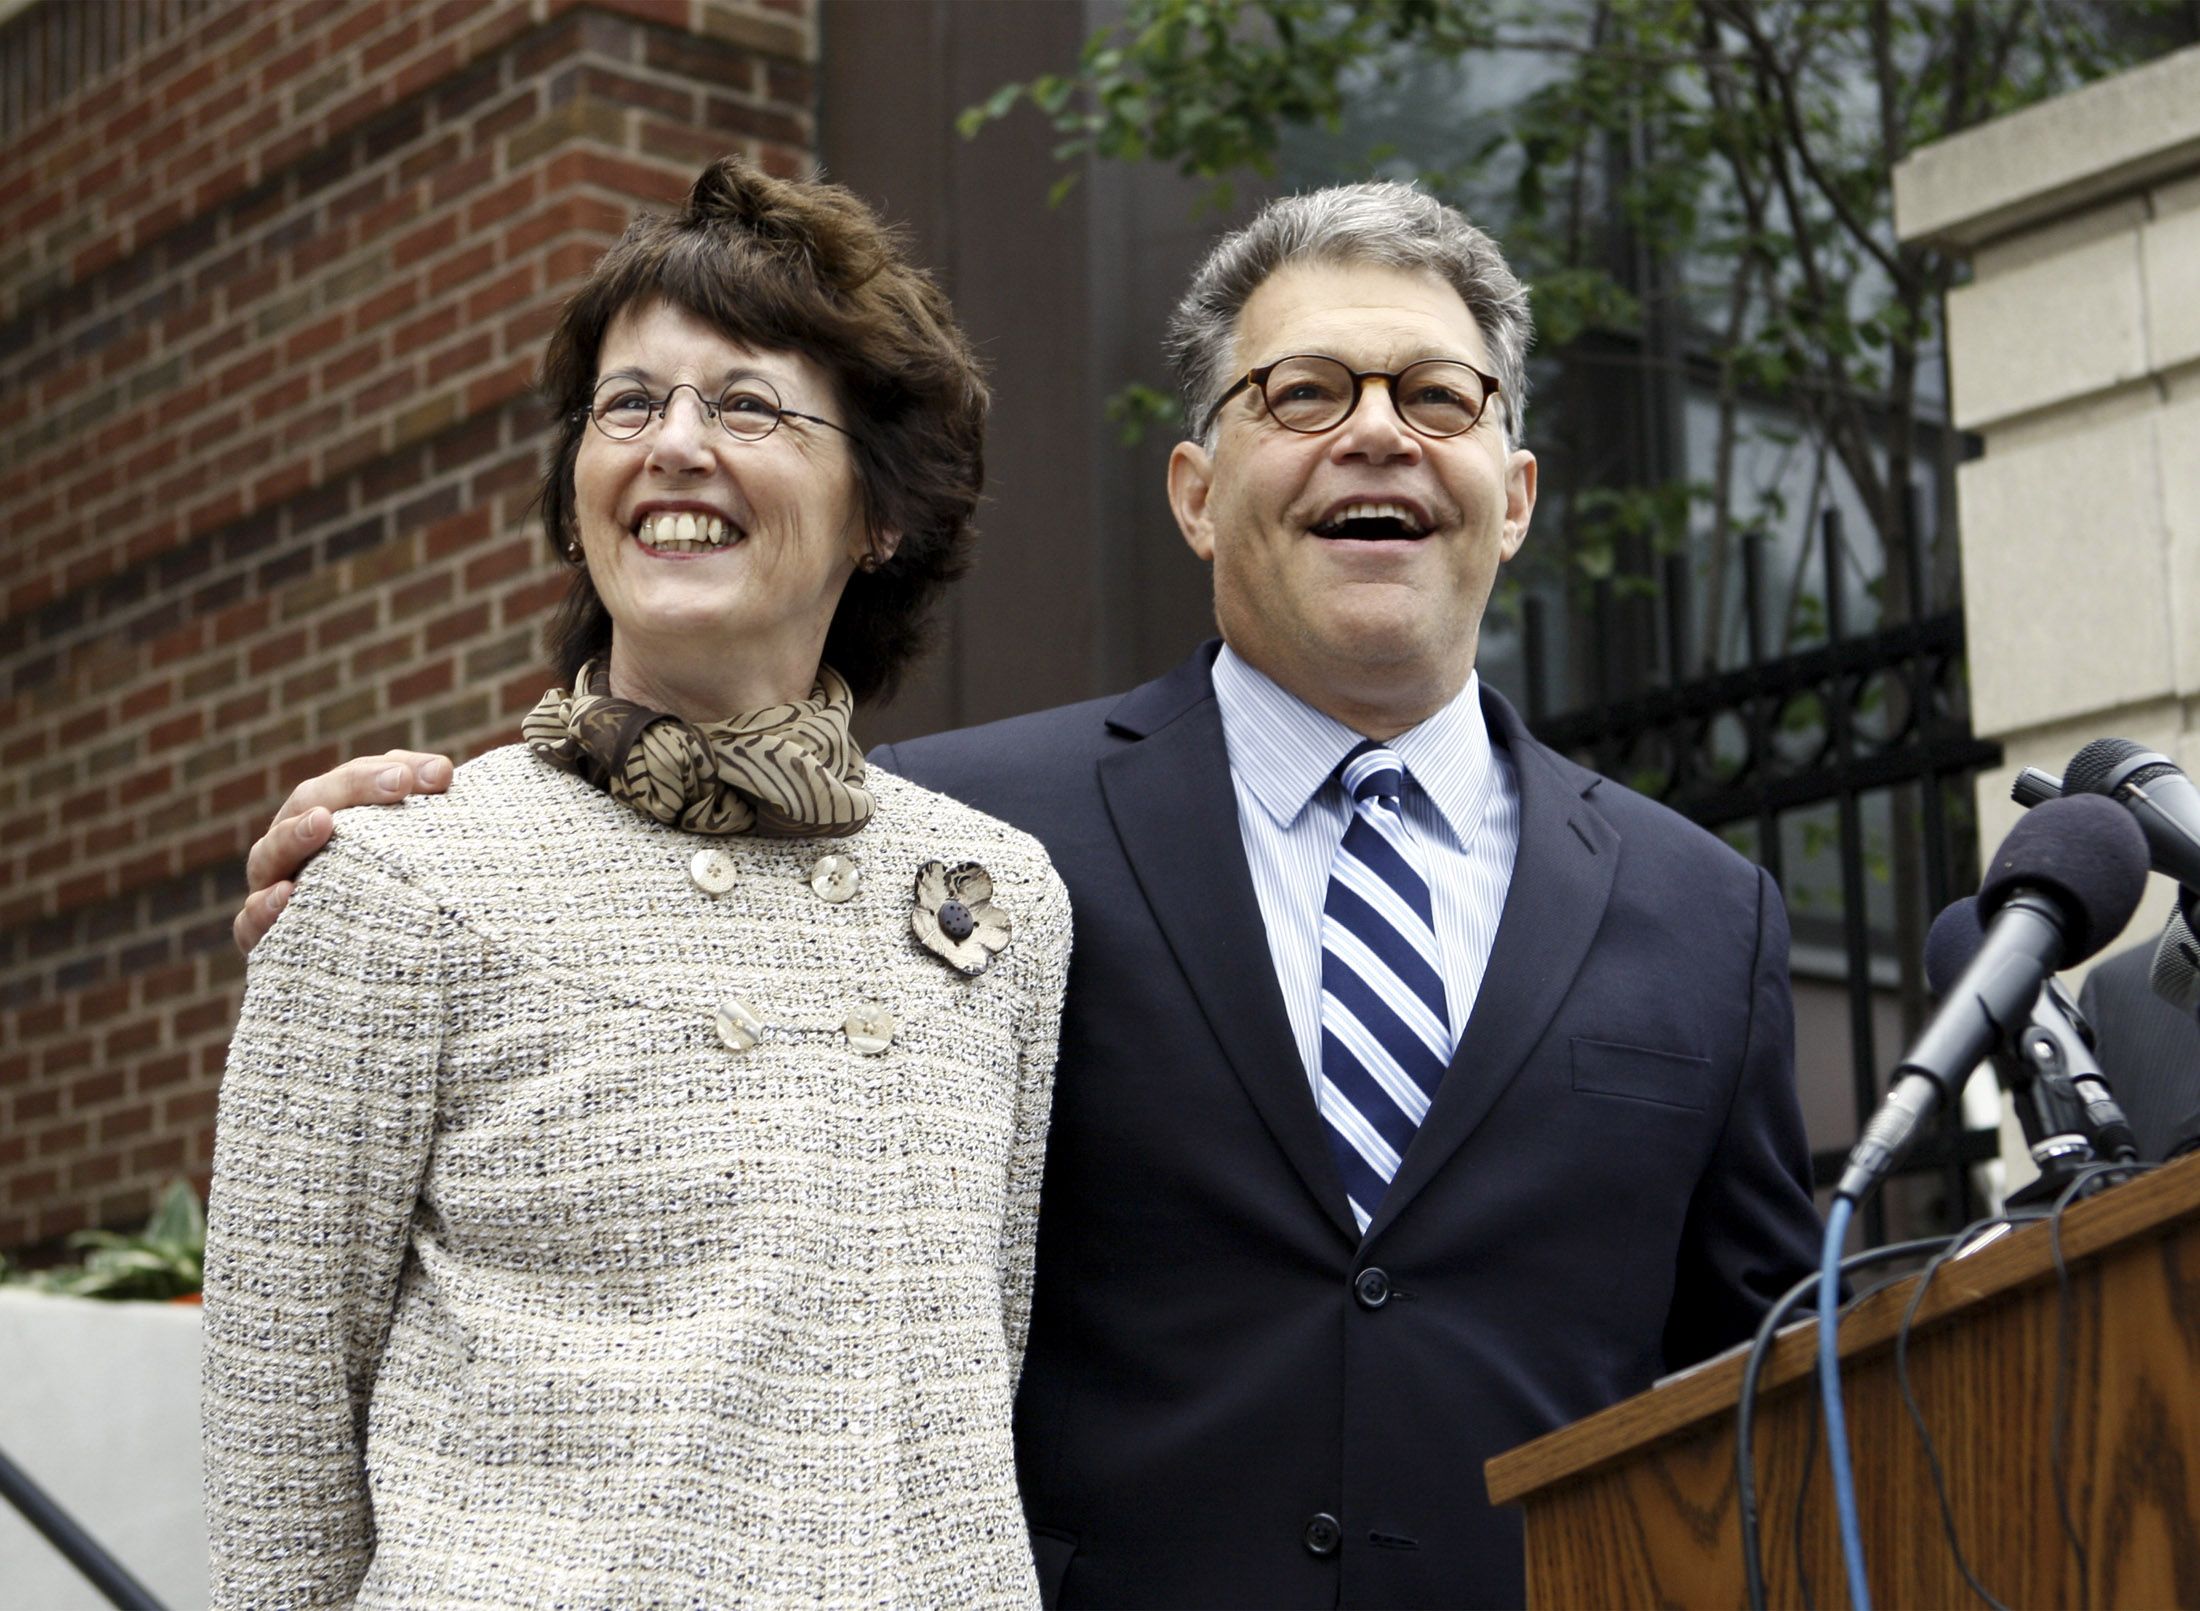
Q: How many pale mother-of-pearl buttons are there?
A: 4